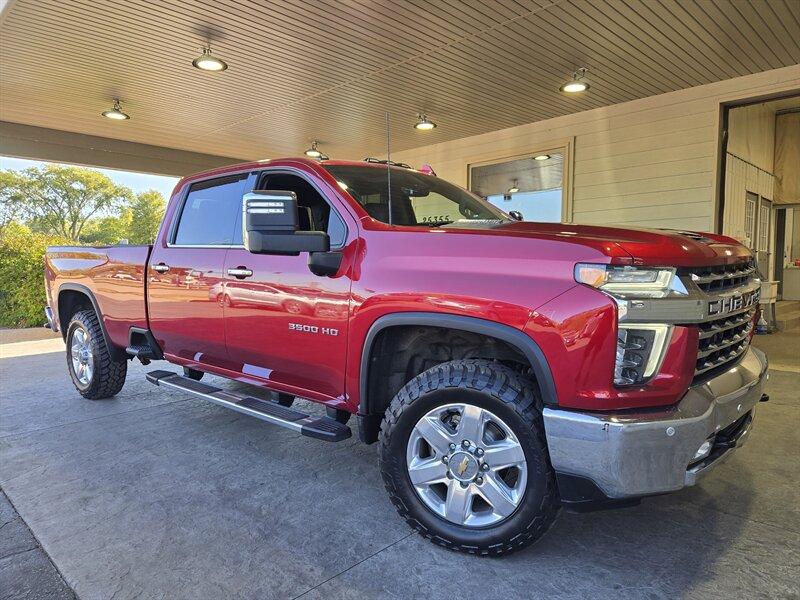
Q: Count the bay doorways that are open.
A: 1